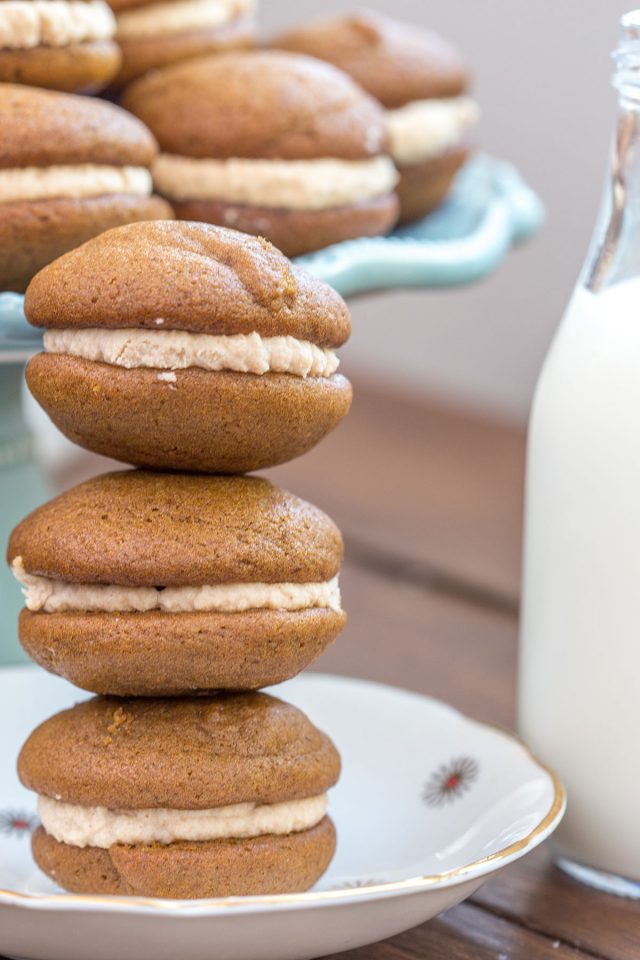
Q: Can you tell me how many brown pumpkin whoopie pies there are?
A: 8